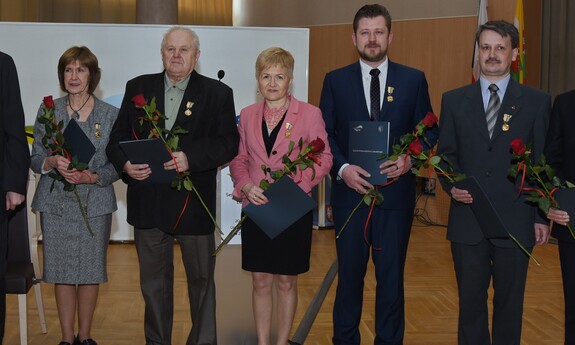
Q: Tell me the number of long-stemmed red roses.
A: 6